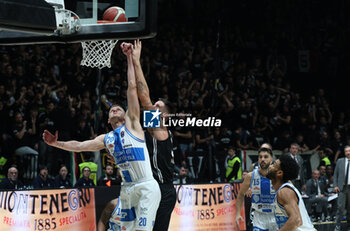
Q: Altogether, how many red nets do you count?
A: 0